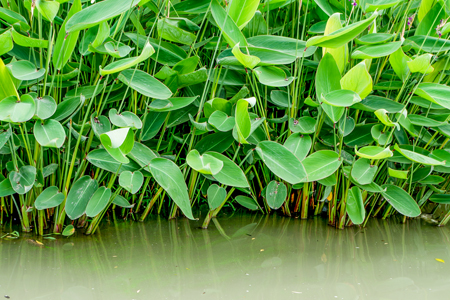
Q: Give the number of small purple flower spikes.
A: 3